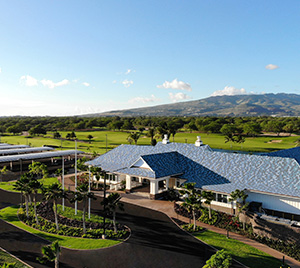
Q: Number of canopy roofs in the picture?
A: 4